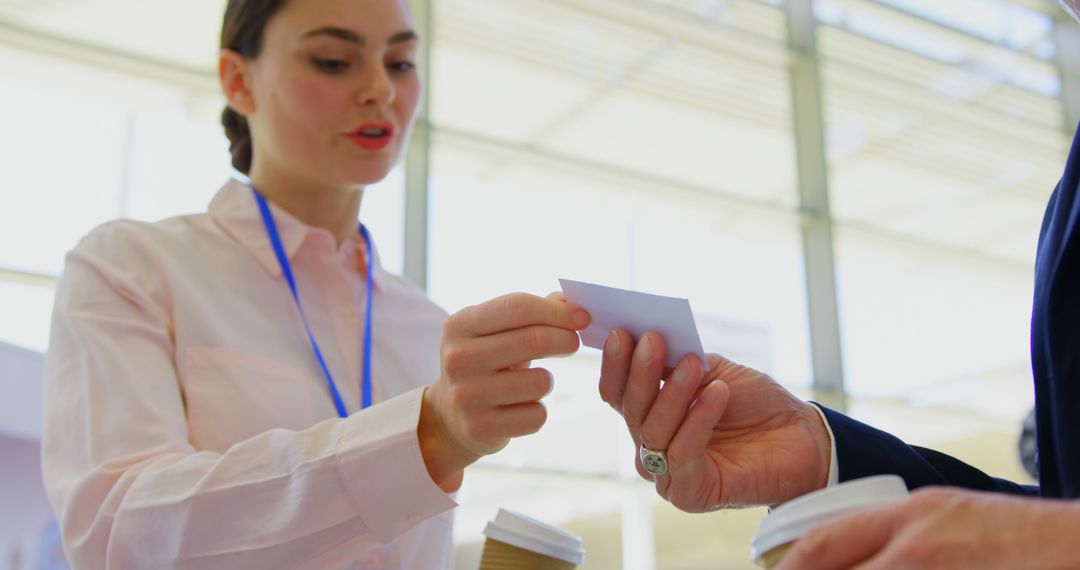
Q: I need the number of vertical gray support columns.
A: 3